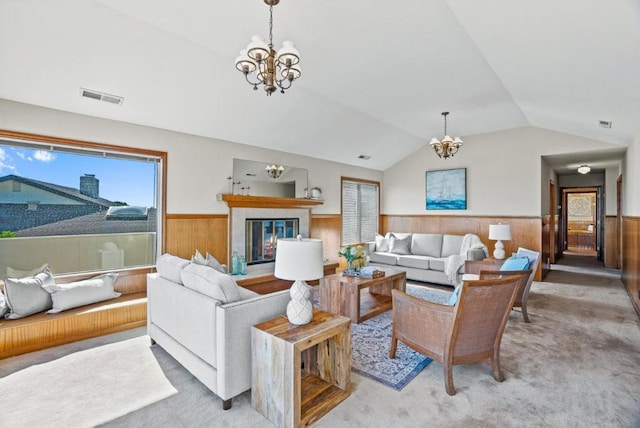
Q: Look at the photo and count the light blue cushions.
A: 2